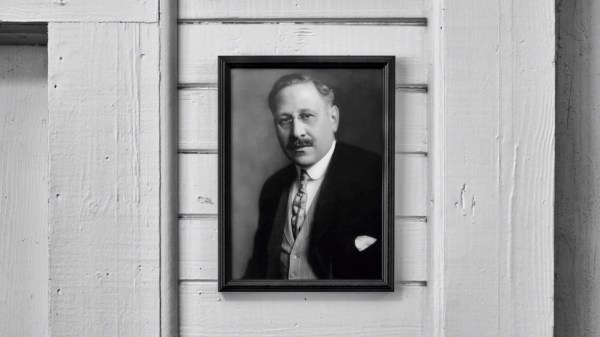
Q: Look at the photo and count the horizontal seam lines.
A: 5